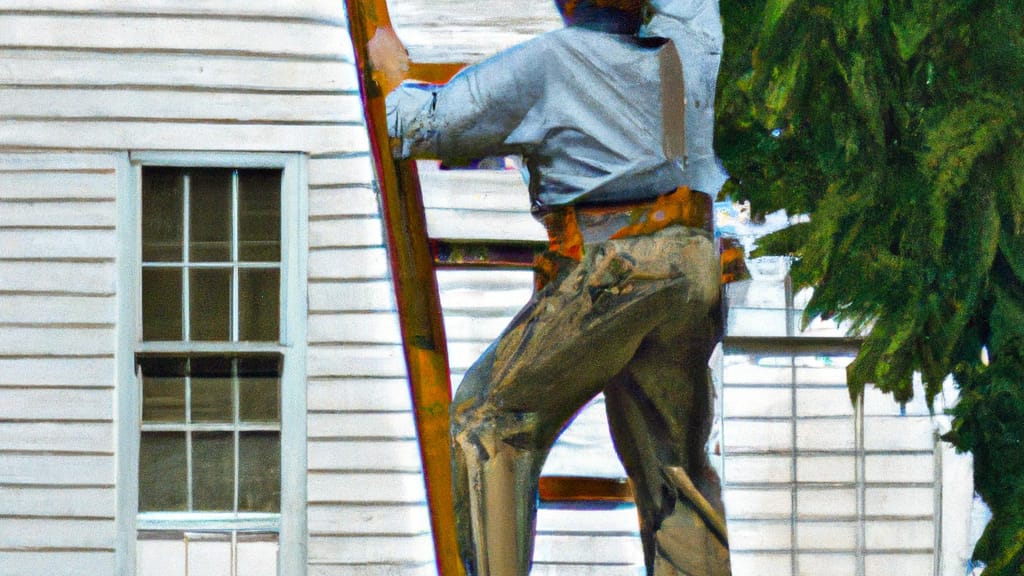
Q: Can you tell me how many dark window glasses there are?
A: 12